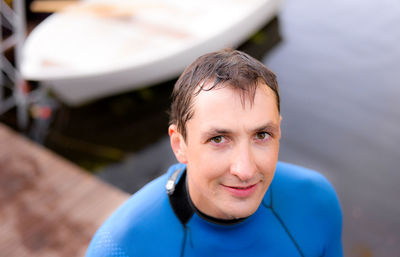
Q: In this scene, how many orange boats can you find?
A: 0